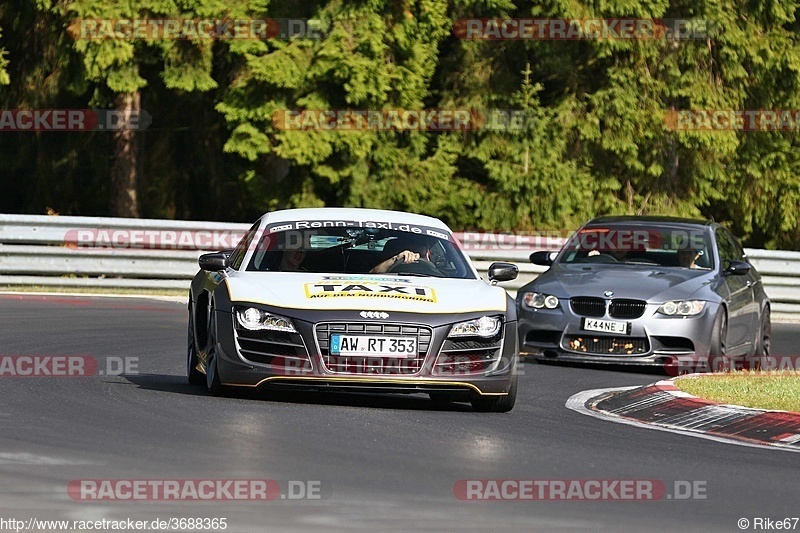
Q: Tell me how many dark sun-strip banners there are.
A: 1